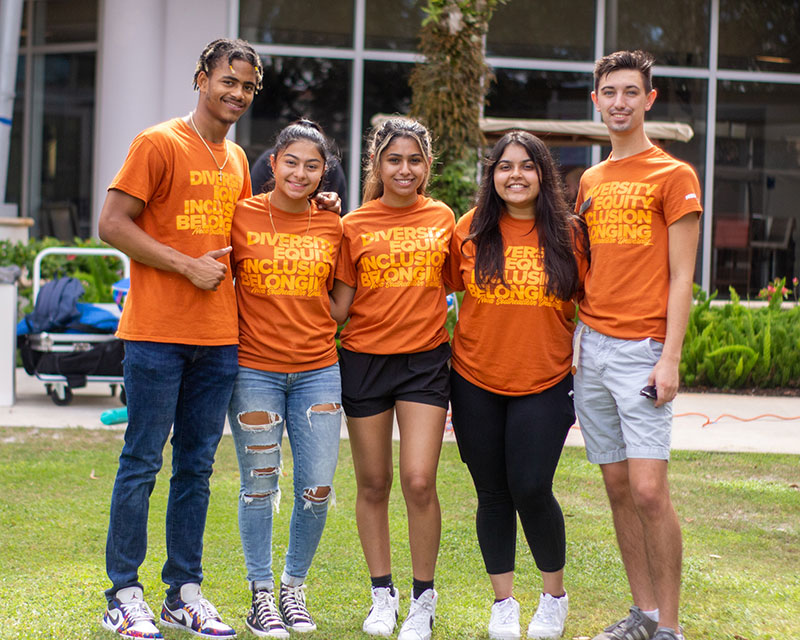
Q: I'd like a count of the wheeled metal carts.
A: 1